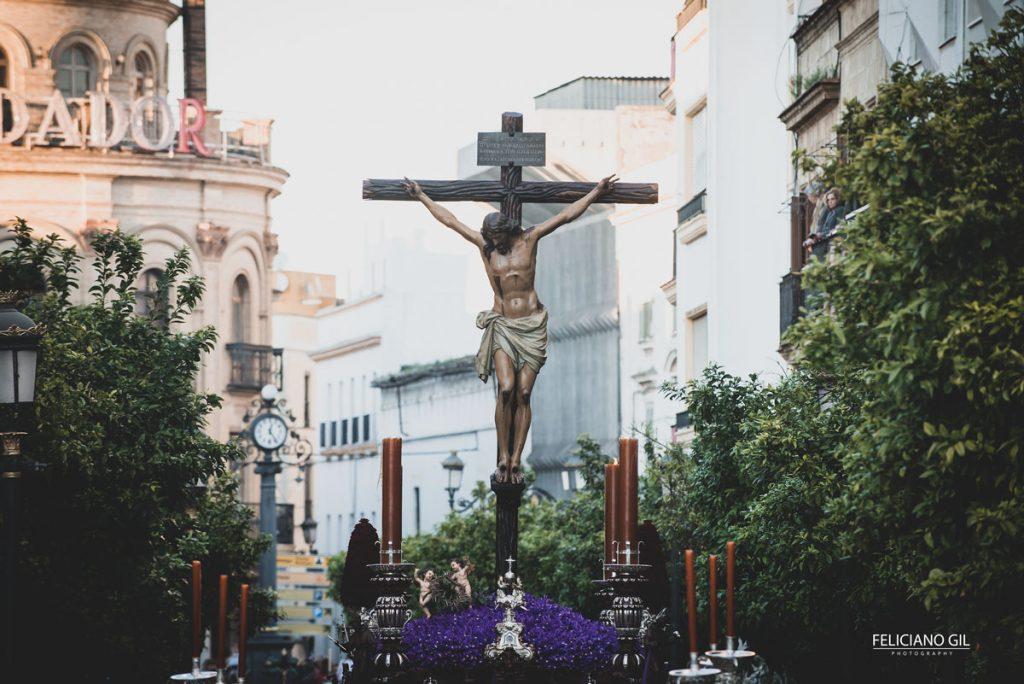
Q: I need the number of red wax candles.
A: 9